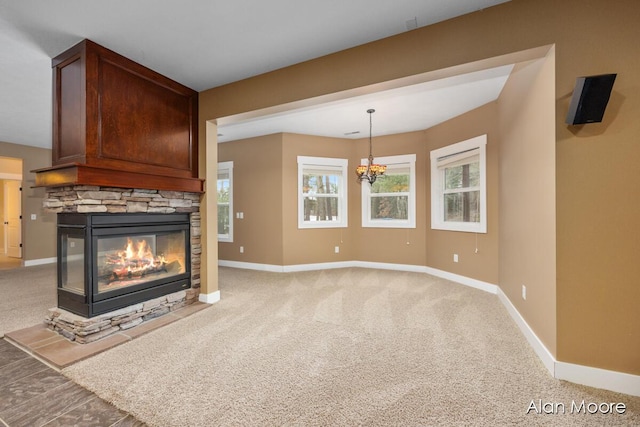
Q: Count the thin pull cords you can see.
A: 3